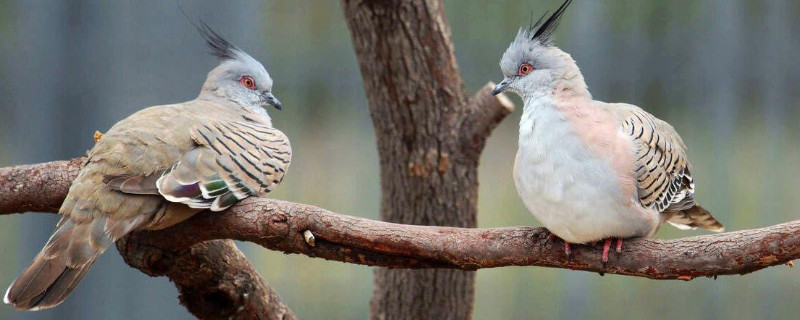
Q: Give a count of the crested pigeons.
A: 2